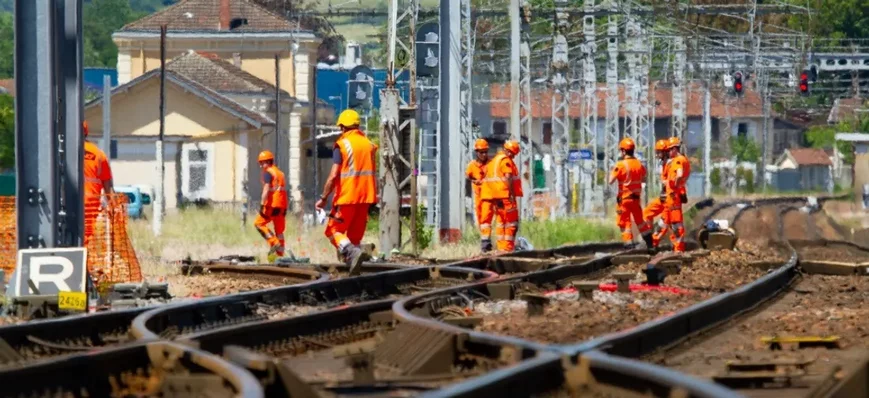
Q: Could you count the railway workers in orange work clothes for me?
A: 8